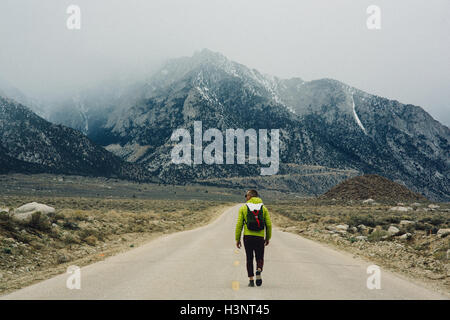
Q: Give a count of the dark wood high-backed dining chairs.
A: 0